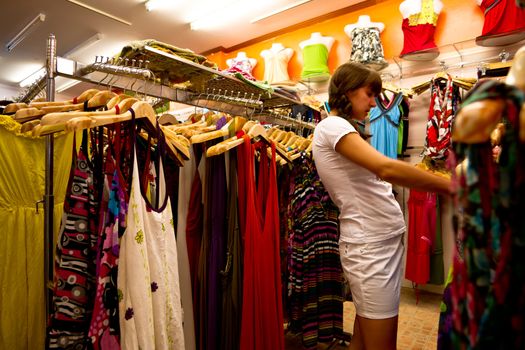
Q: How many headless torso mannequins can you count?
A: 6